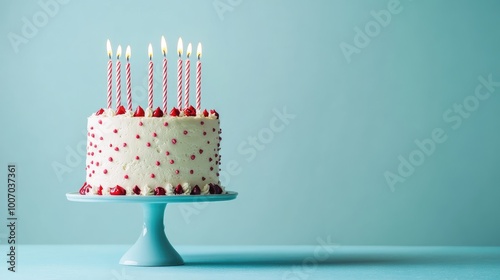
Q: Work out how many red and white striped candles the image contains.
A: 8